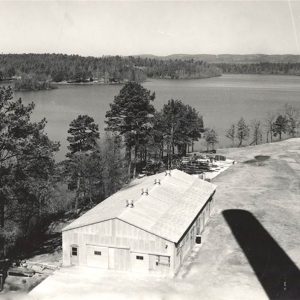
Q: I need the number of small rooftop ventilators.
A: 4